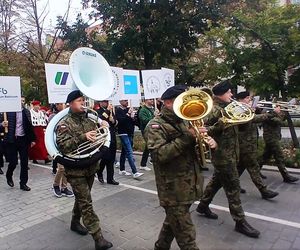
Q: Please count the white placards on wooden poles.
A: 6